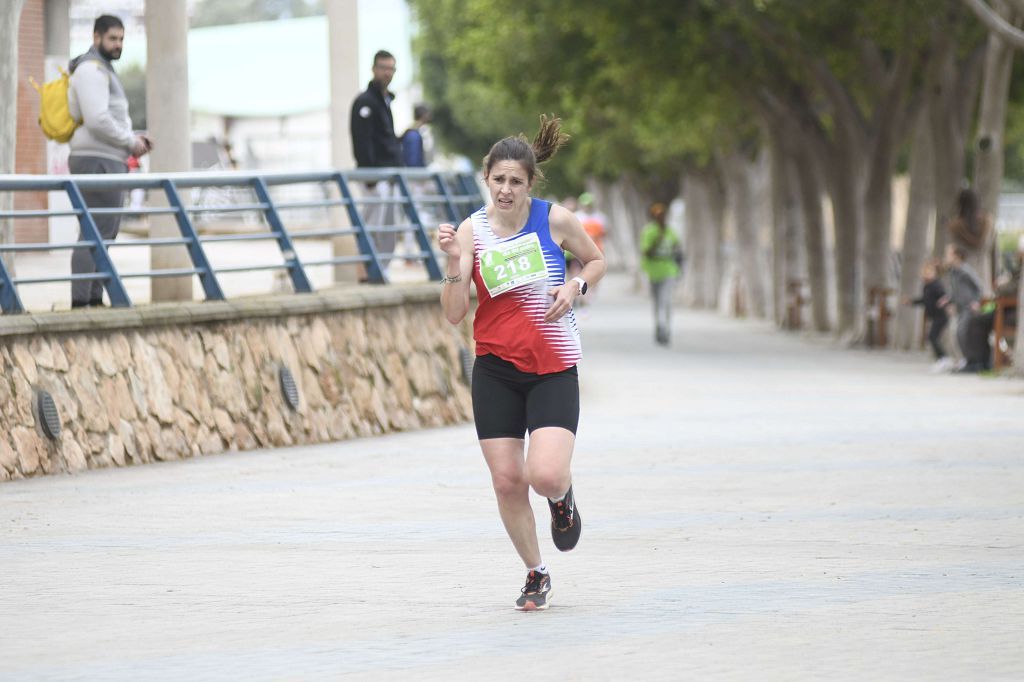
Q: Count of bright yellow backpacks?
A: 1